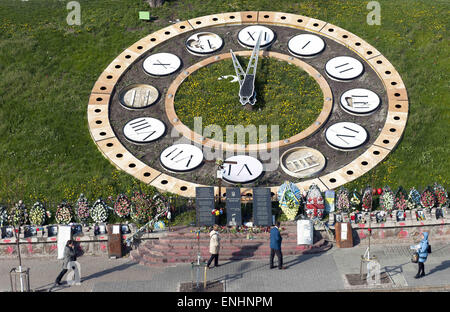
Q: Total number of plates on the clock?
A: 12